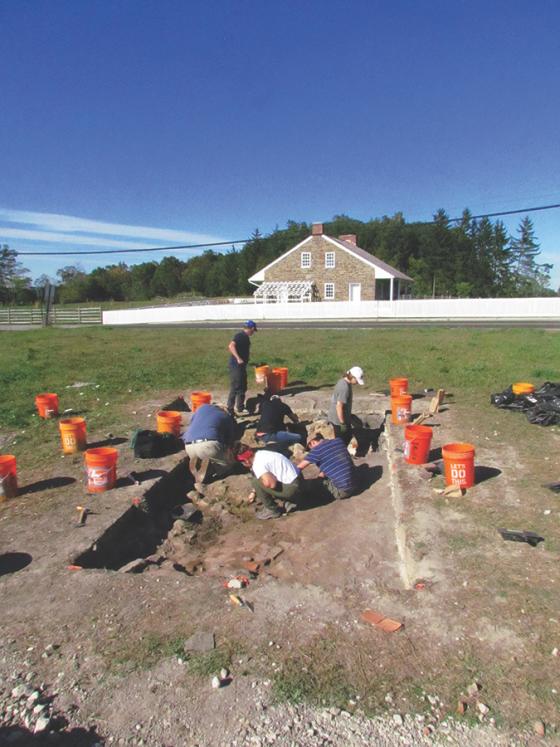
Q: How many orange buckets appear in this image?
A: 13